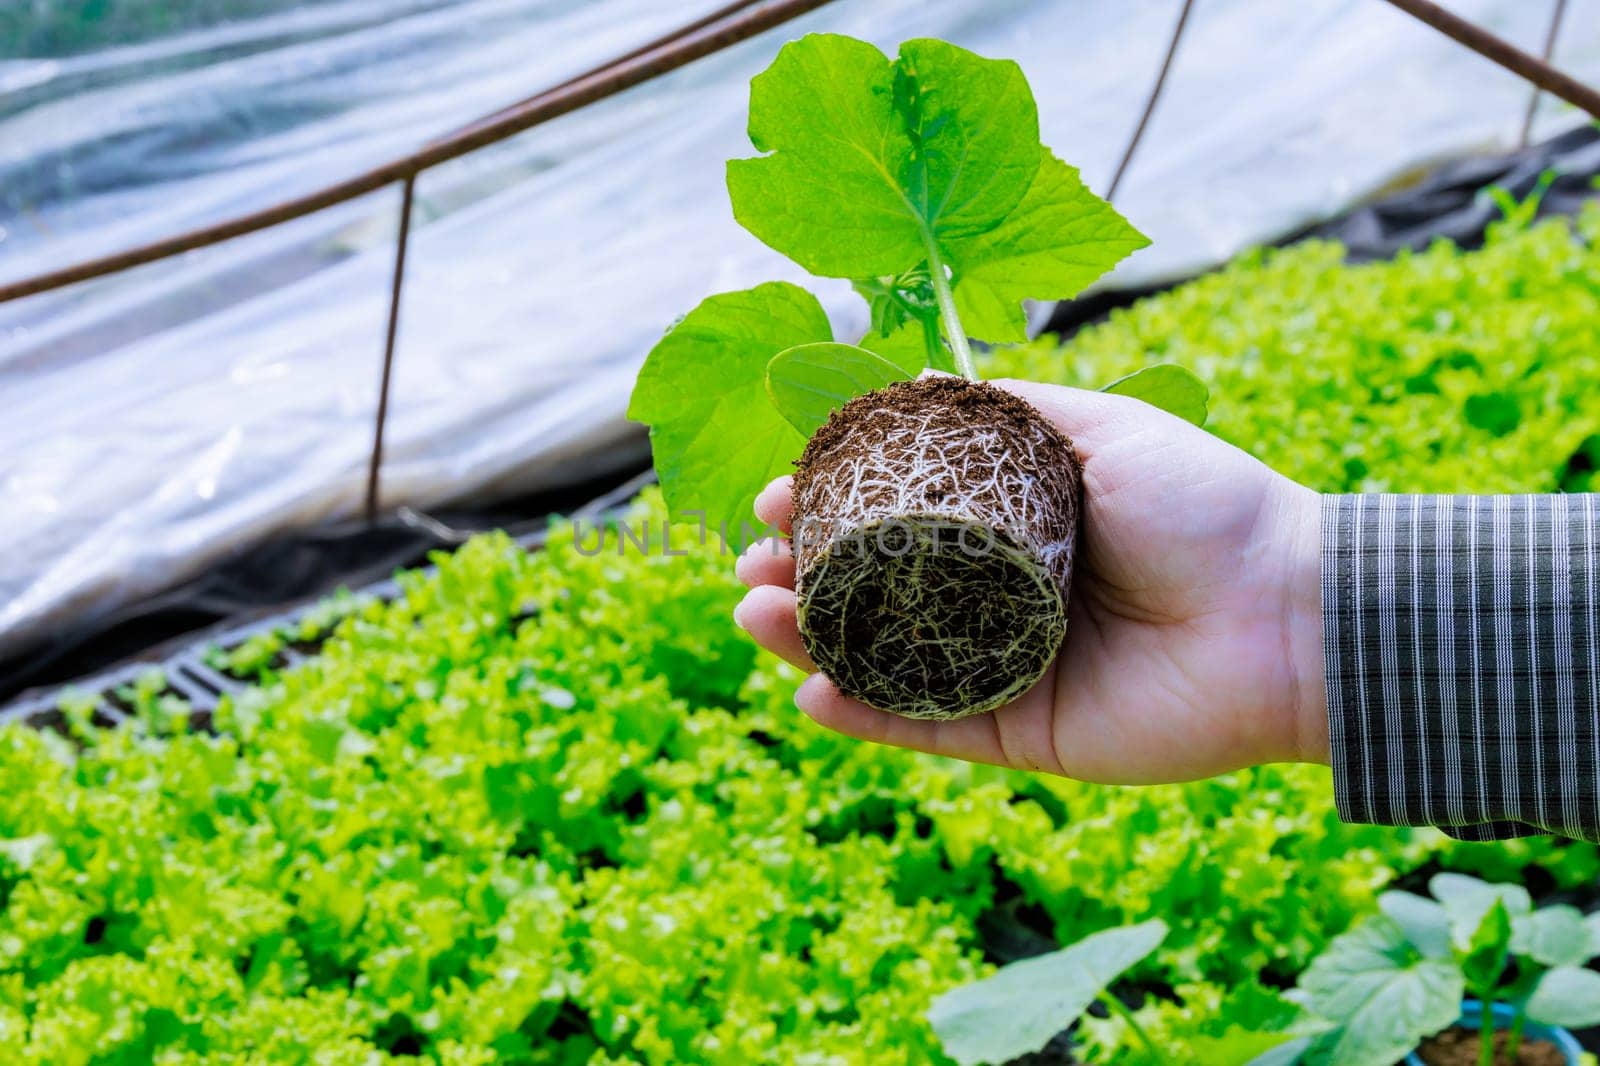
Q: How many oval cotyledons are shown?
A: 2